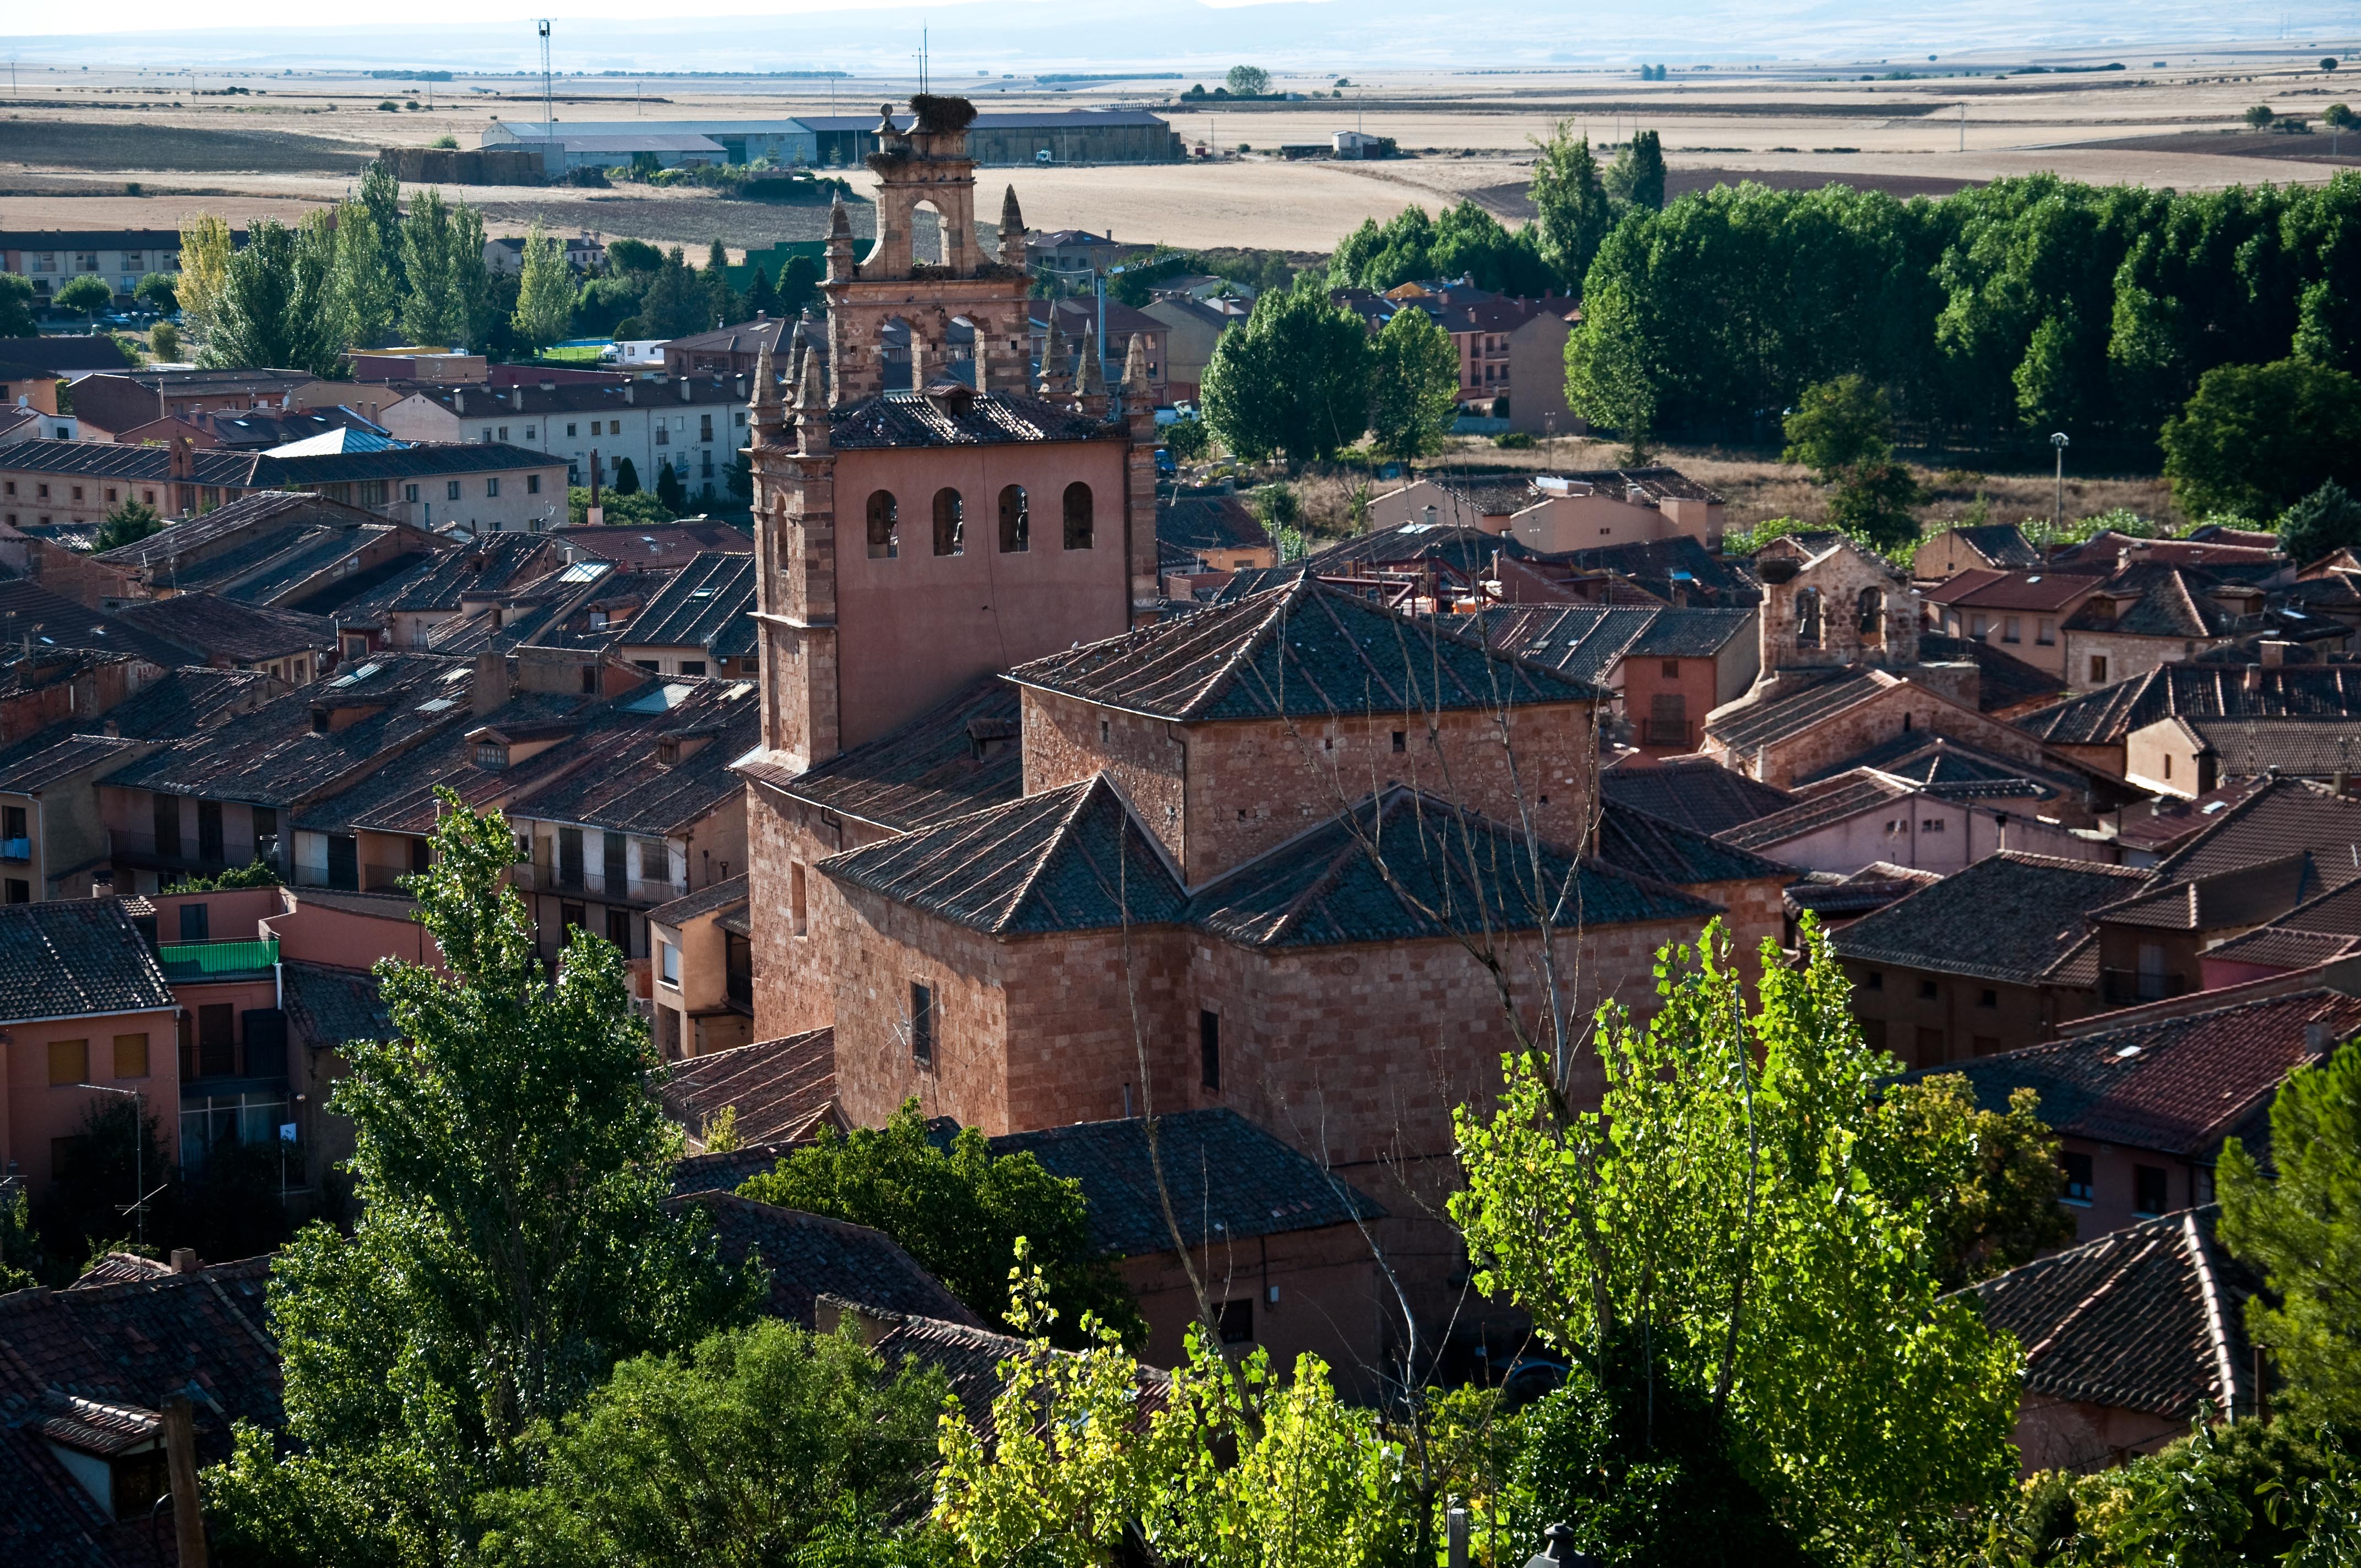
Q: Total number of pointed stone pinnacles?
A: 8